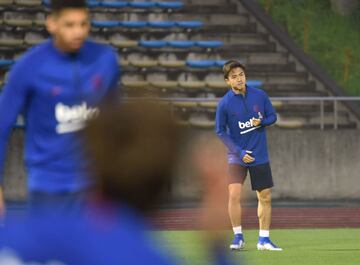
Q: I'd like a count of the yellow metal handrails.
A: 0